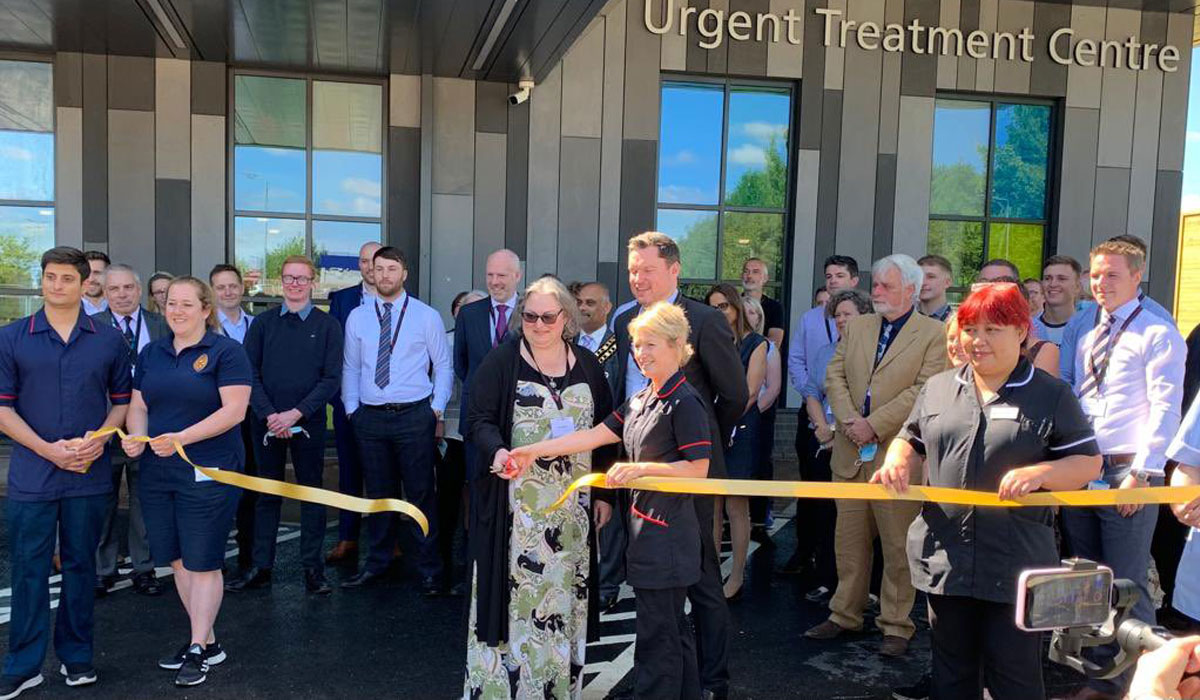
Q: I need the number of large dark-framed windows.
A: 4